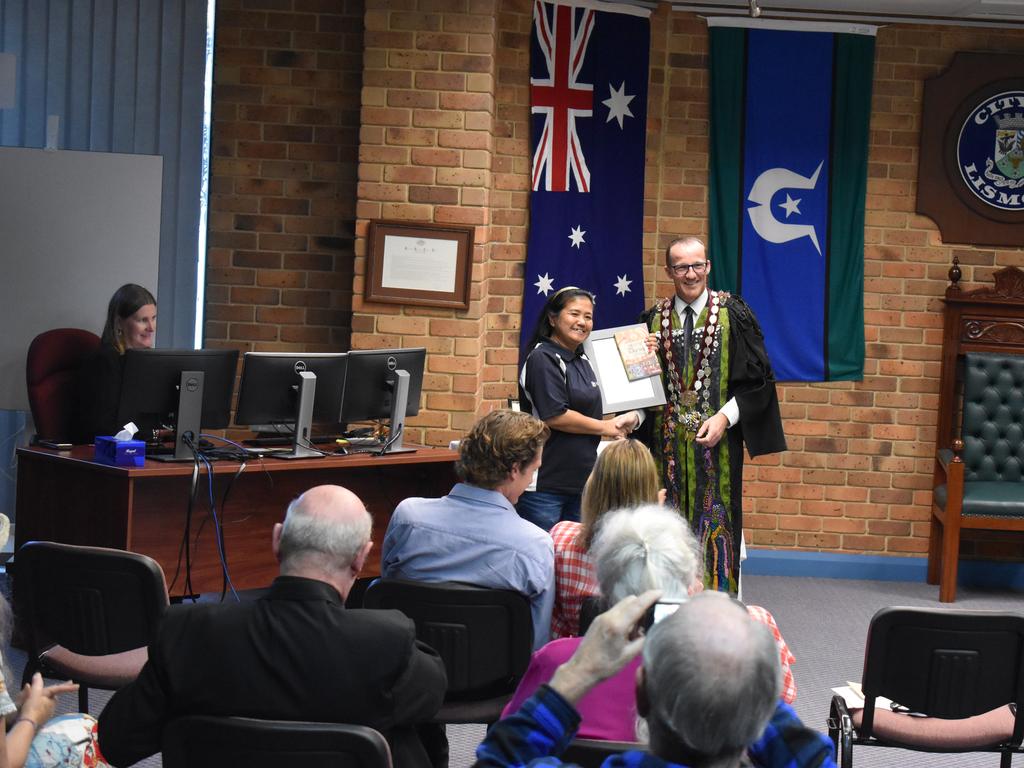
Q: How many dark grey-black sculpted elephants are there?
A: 0